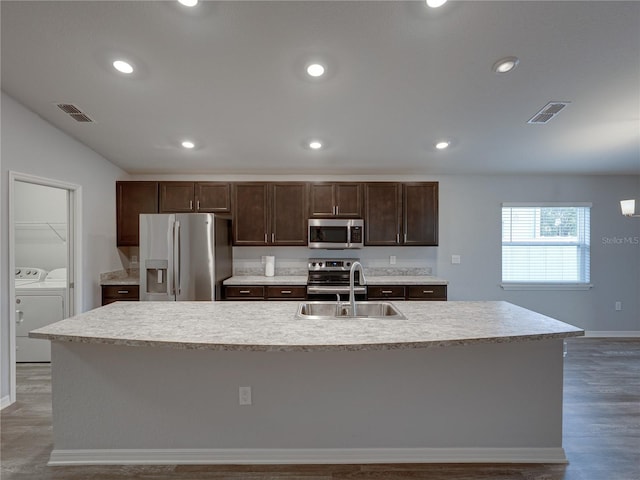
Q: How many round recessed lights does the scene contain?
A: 8